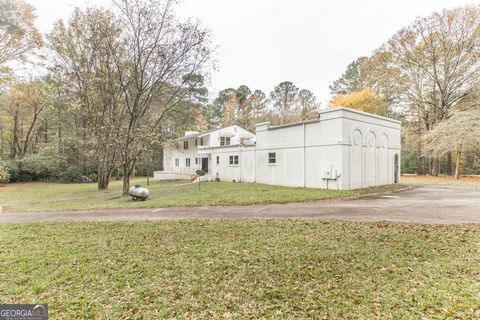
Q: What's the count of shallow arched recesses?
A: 3